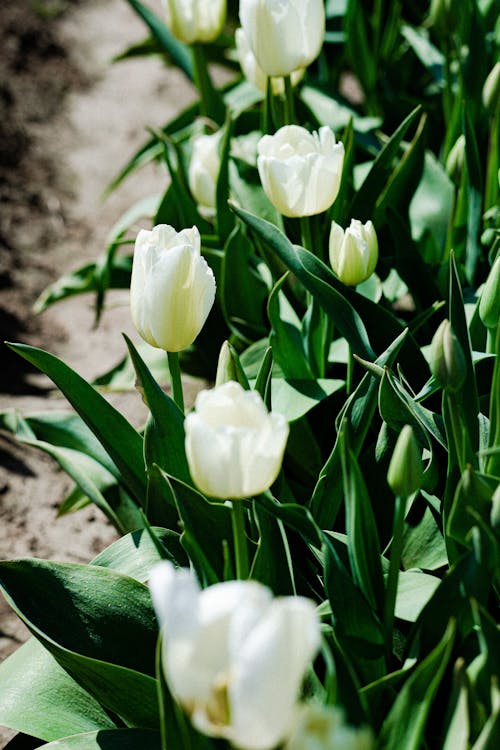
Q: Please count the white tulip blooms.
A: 9